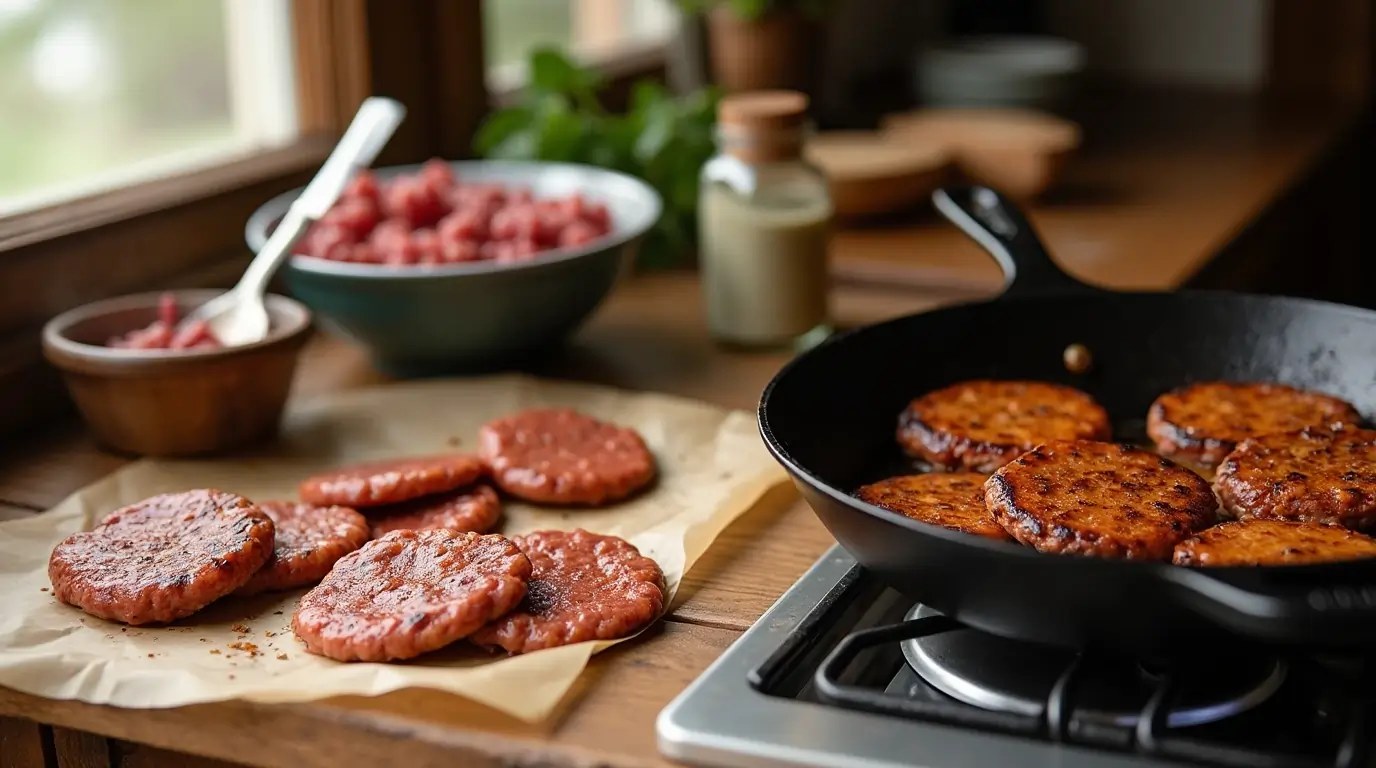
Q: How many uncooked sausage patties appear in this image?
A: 7